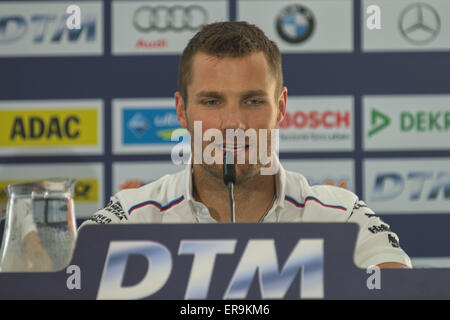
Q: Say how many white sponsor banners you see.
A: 12